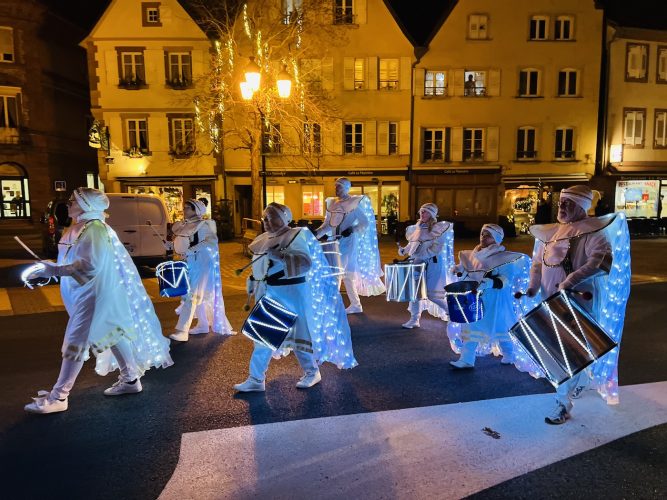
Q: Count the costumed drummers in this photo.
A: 7